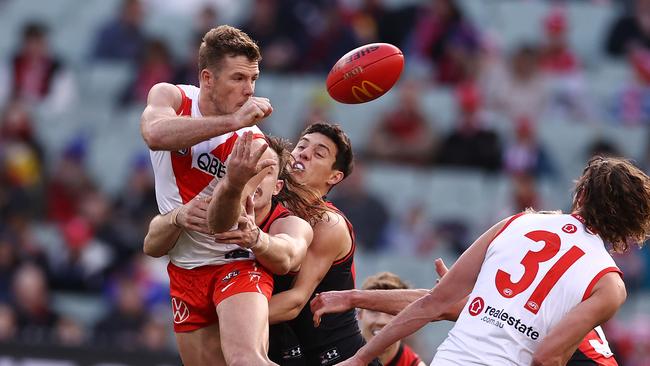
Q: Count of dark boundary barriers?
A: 1